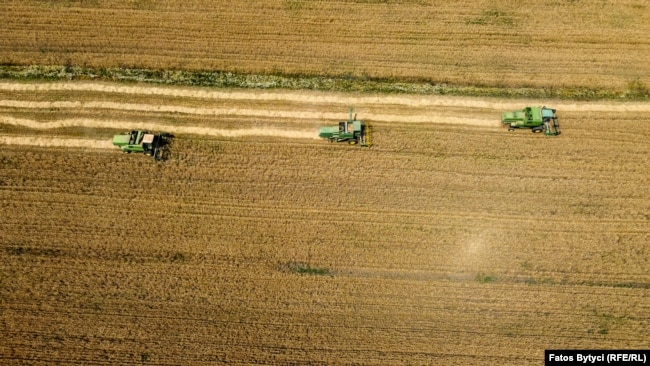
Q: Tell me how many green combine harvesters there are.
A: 3